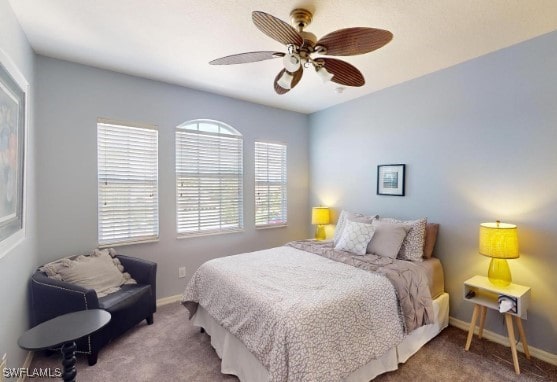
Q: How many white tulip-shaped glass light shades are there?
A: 3